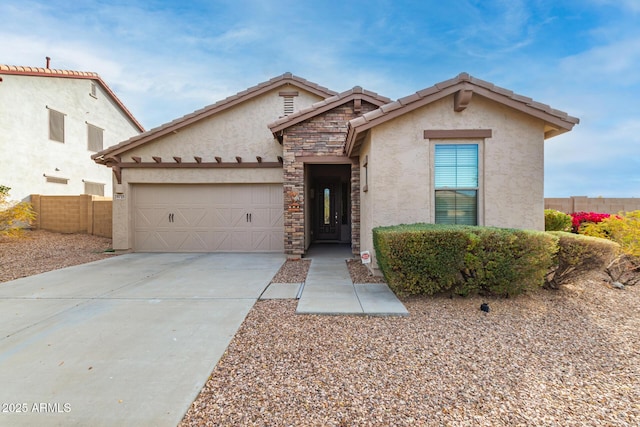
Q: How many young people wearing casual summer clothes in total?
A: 0